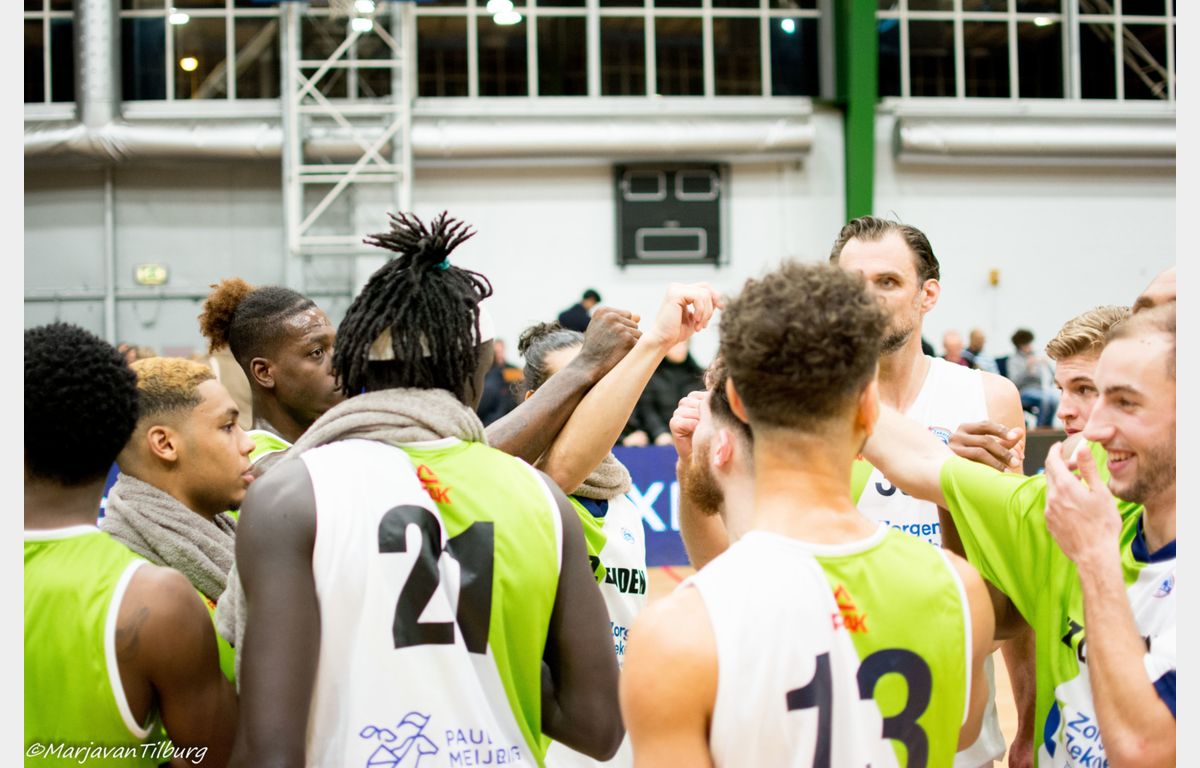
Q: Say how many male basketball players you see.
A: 11